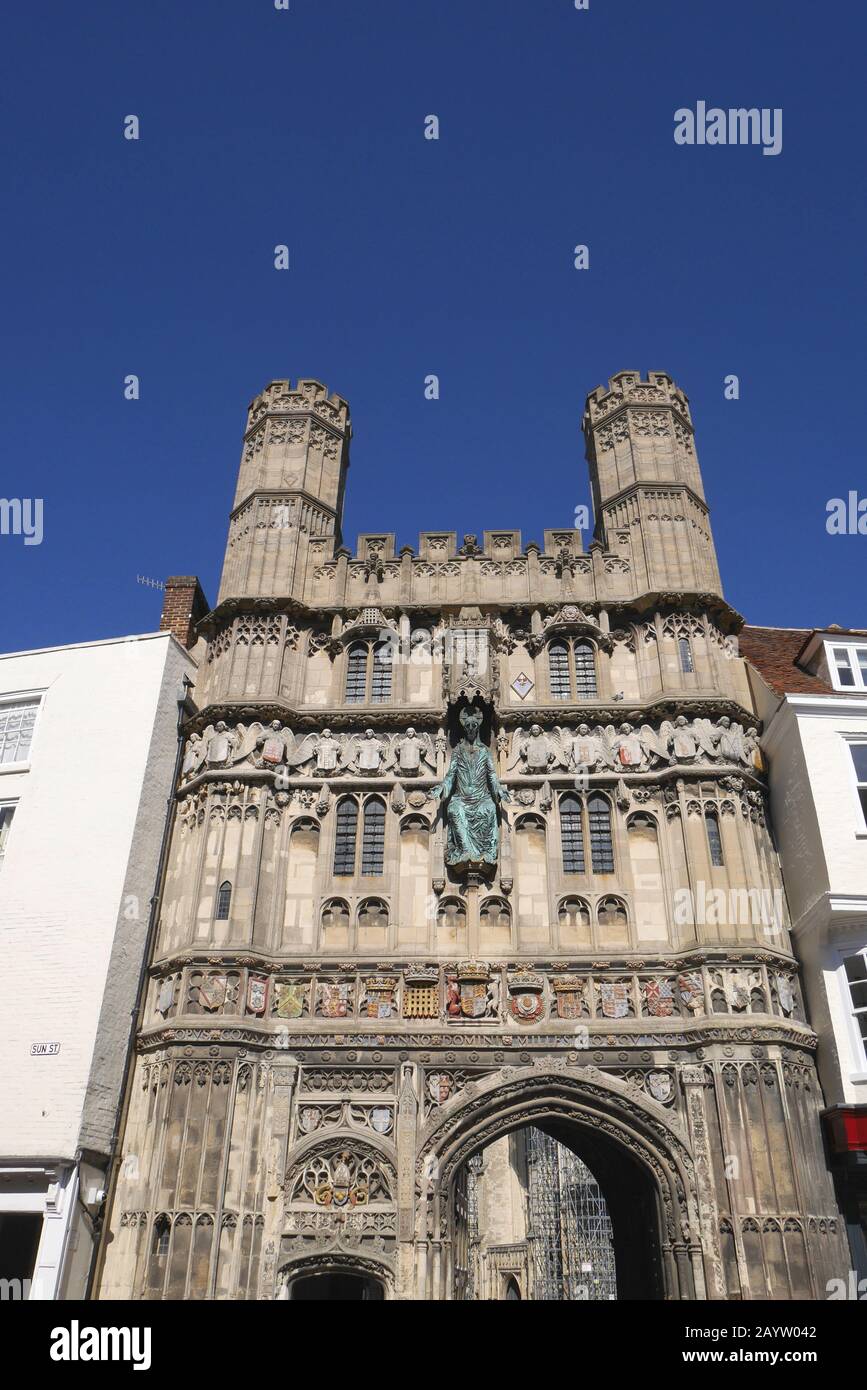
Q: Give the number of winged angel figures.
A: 12